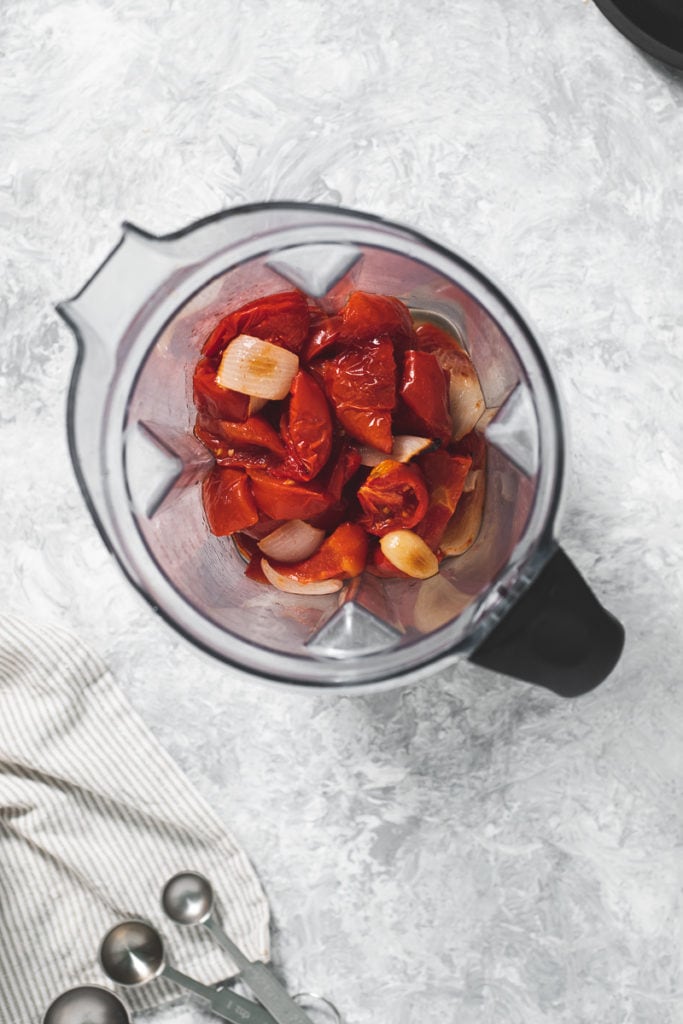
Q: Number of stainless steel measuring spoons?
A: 3